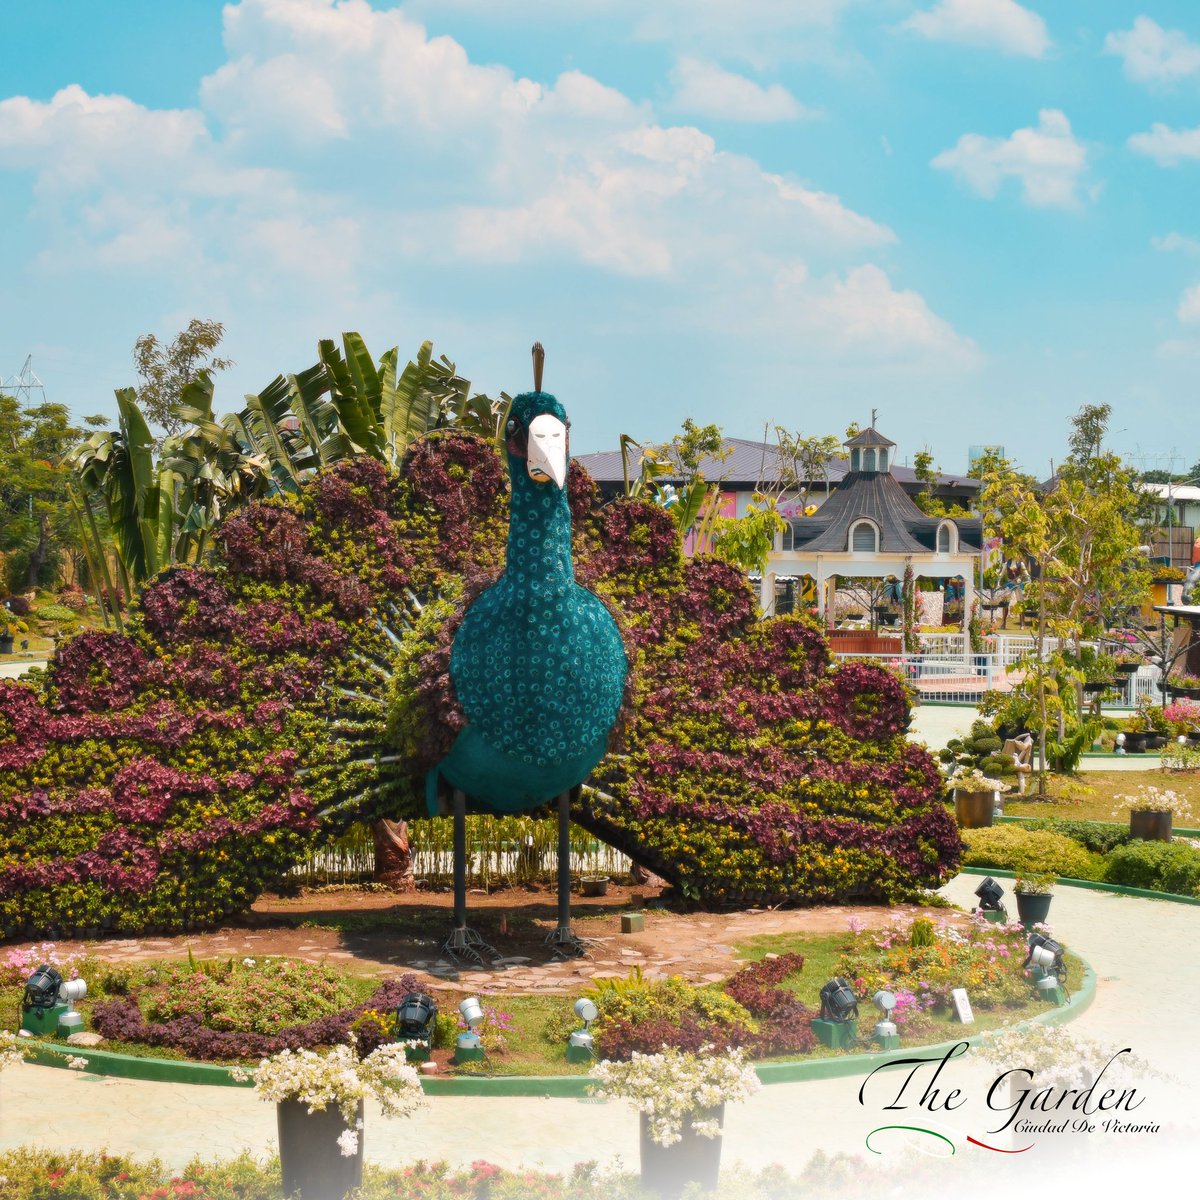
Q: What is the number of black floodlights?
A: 5